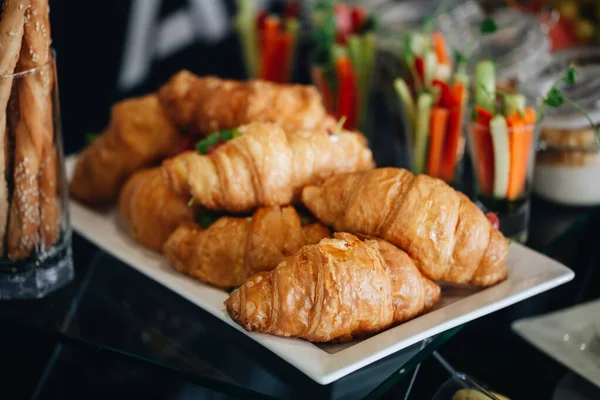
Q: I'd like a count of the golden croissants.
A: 7